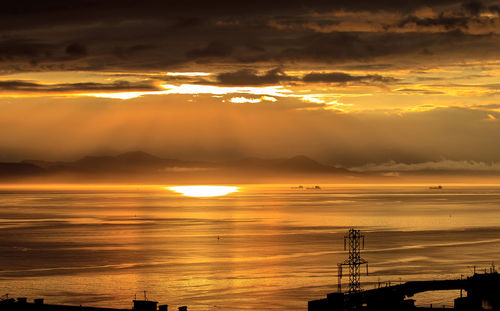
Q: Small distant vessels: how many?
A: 3